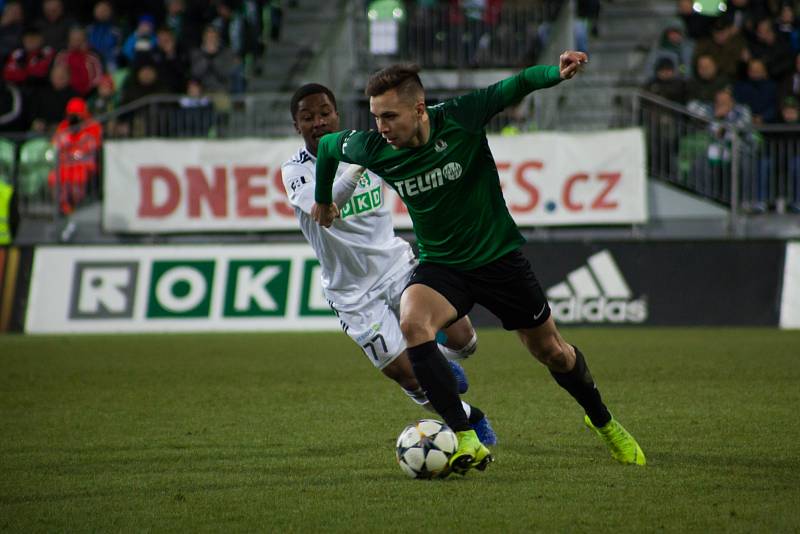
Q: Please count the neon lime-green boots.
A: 2